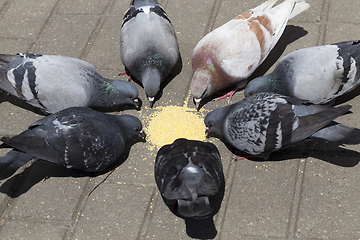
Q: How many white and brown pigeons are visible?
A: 1